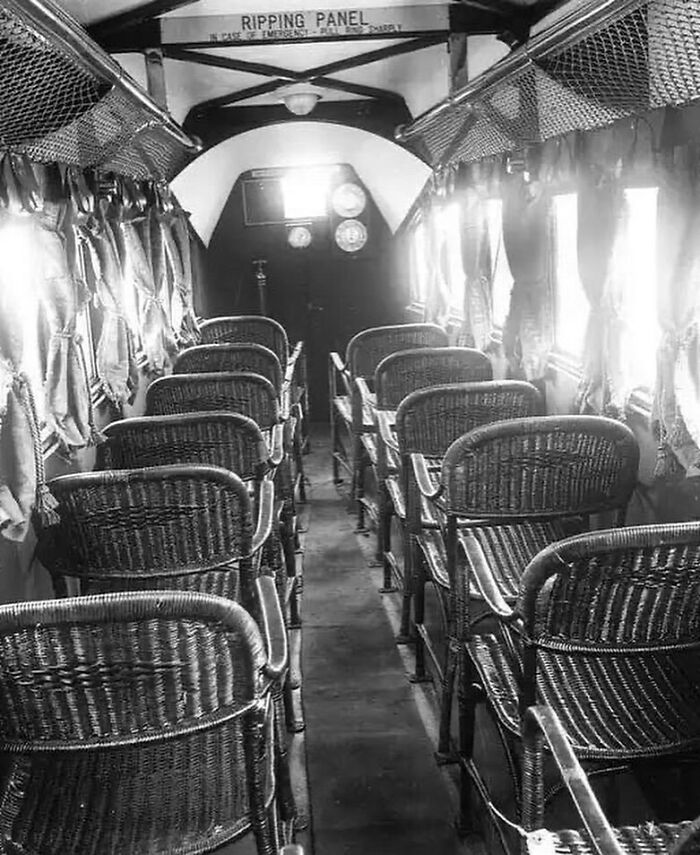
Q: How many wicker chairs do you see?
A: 12